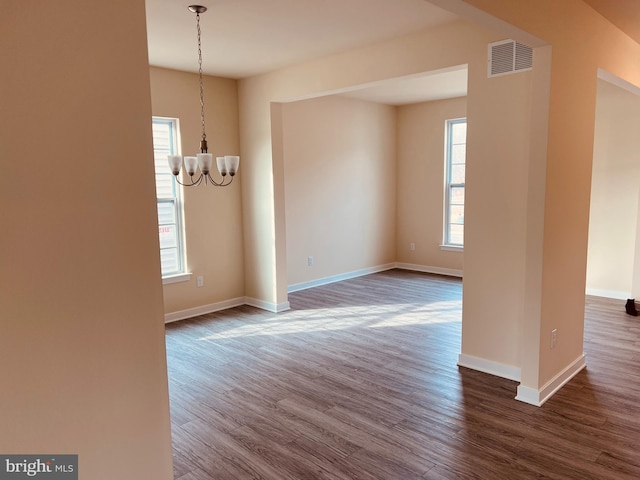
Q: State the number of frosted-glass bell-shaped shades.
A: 5